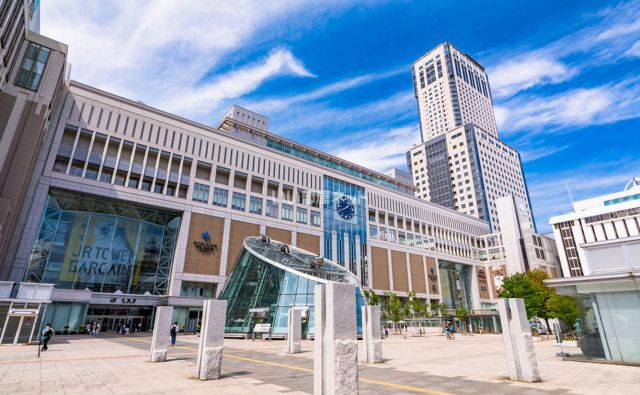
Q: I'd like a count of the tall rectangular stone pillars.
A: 6